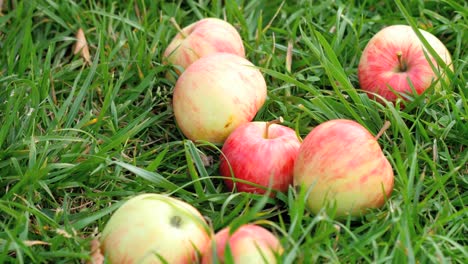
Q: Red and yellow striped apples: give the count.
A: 7